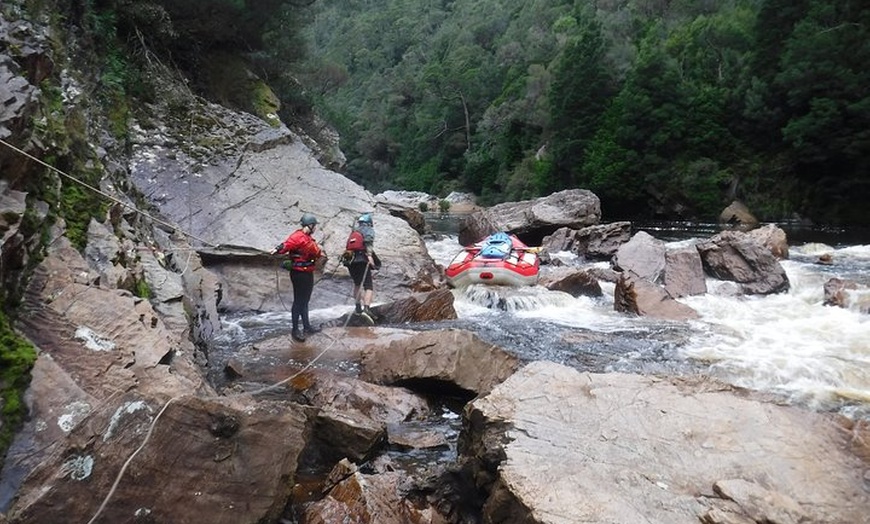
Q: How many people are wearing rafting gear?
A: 2